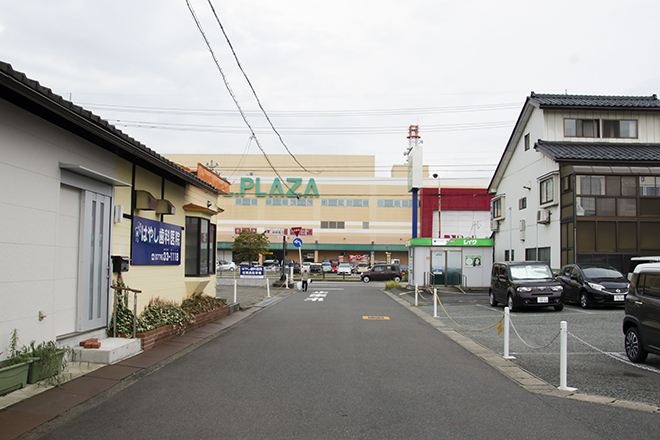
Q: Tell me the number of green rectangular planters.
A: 2